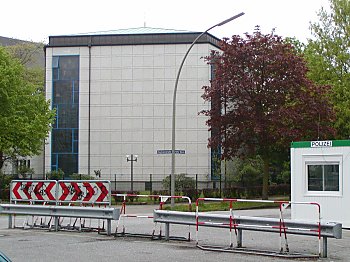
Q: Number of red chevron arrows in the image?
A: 8